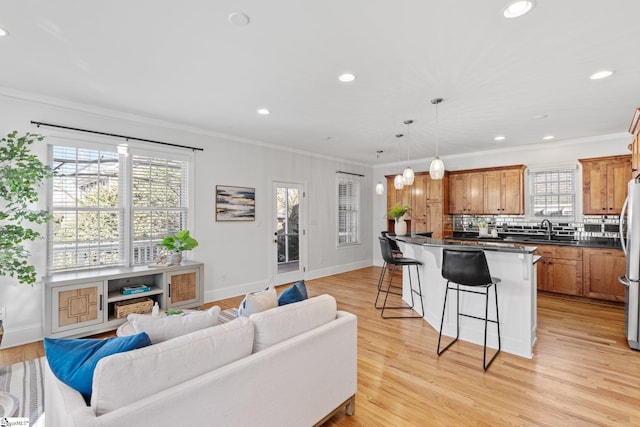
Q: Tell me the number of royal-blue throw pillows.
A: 2